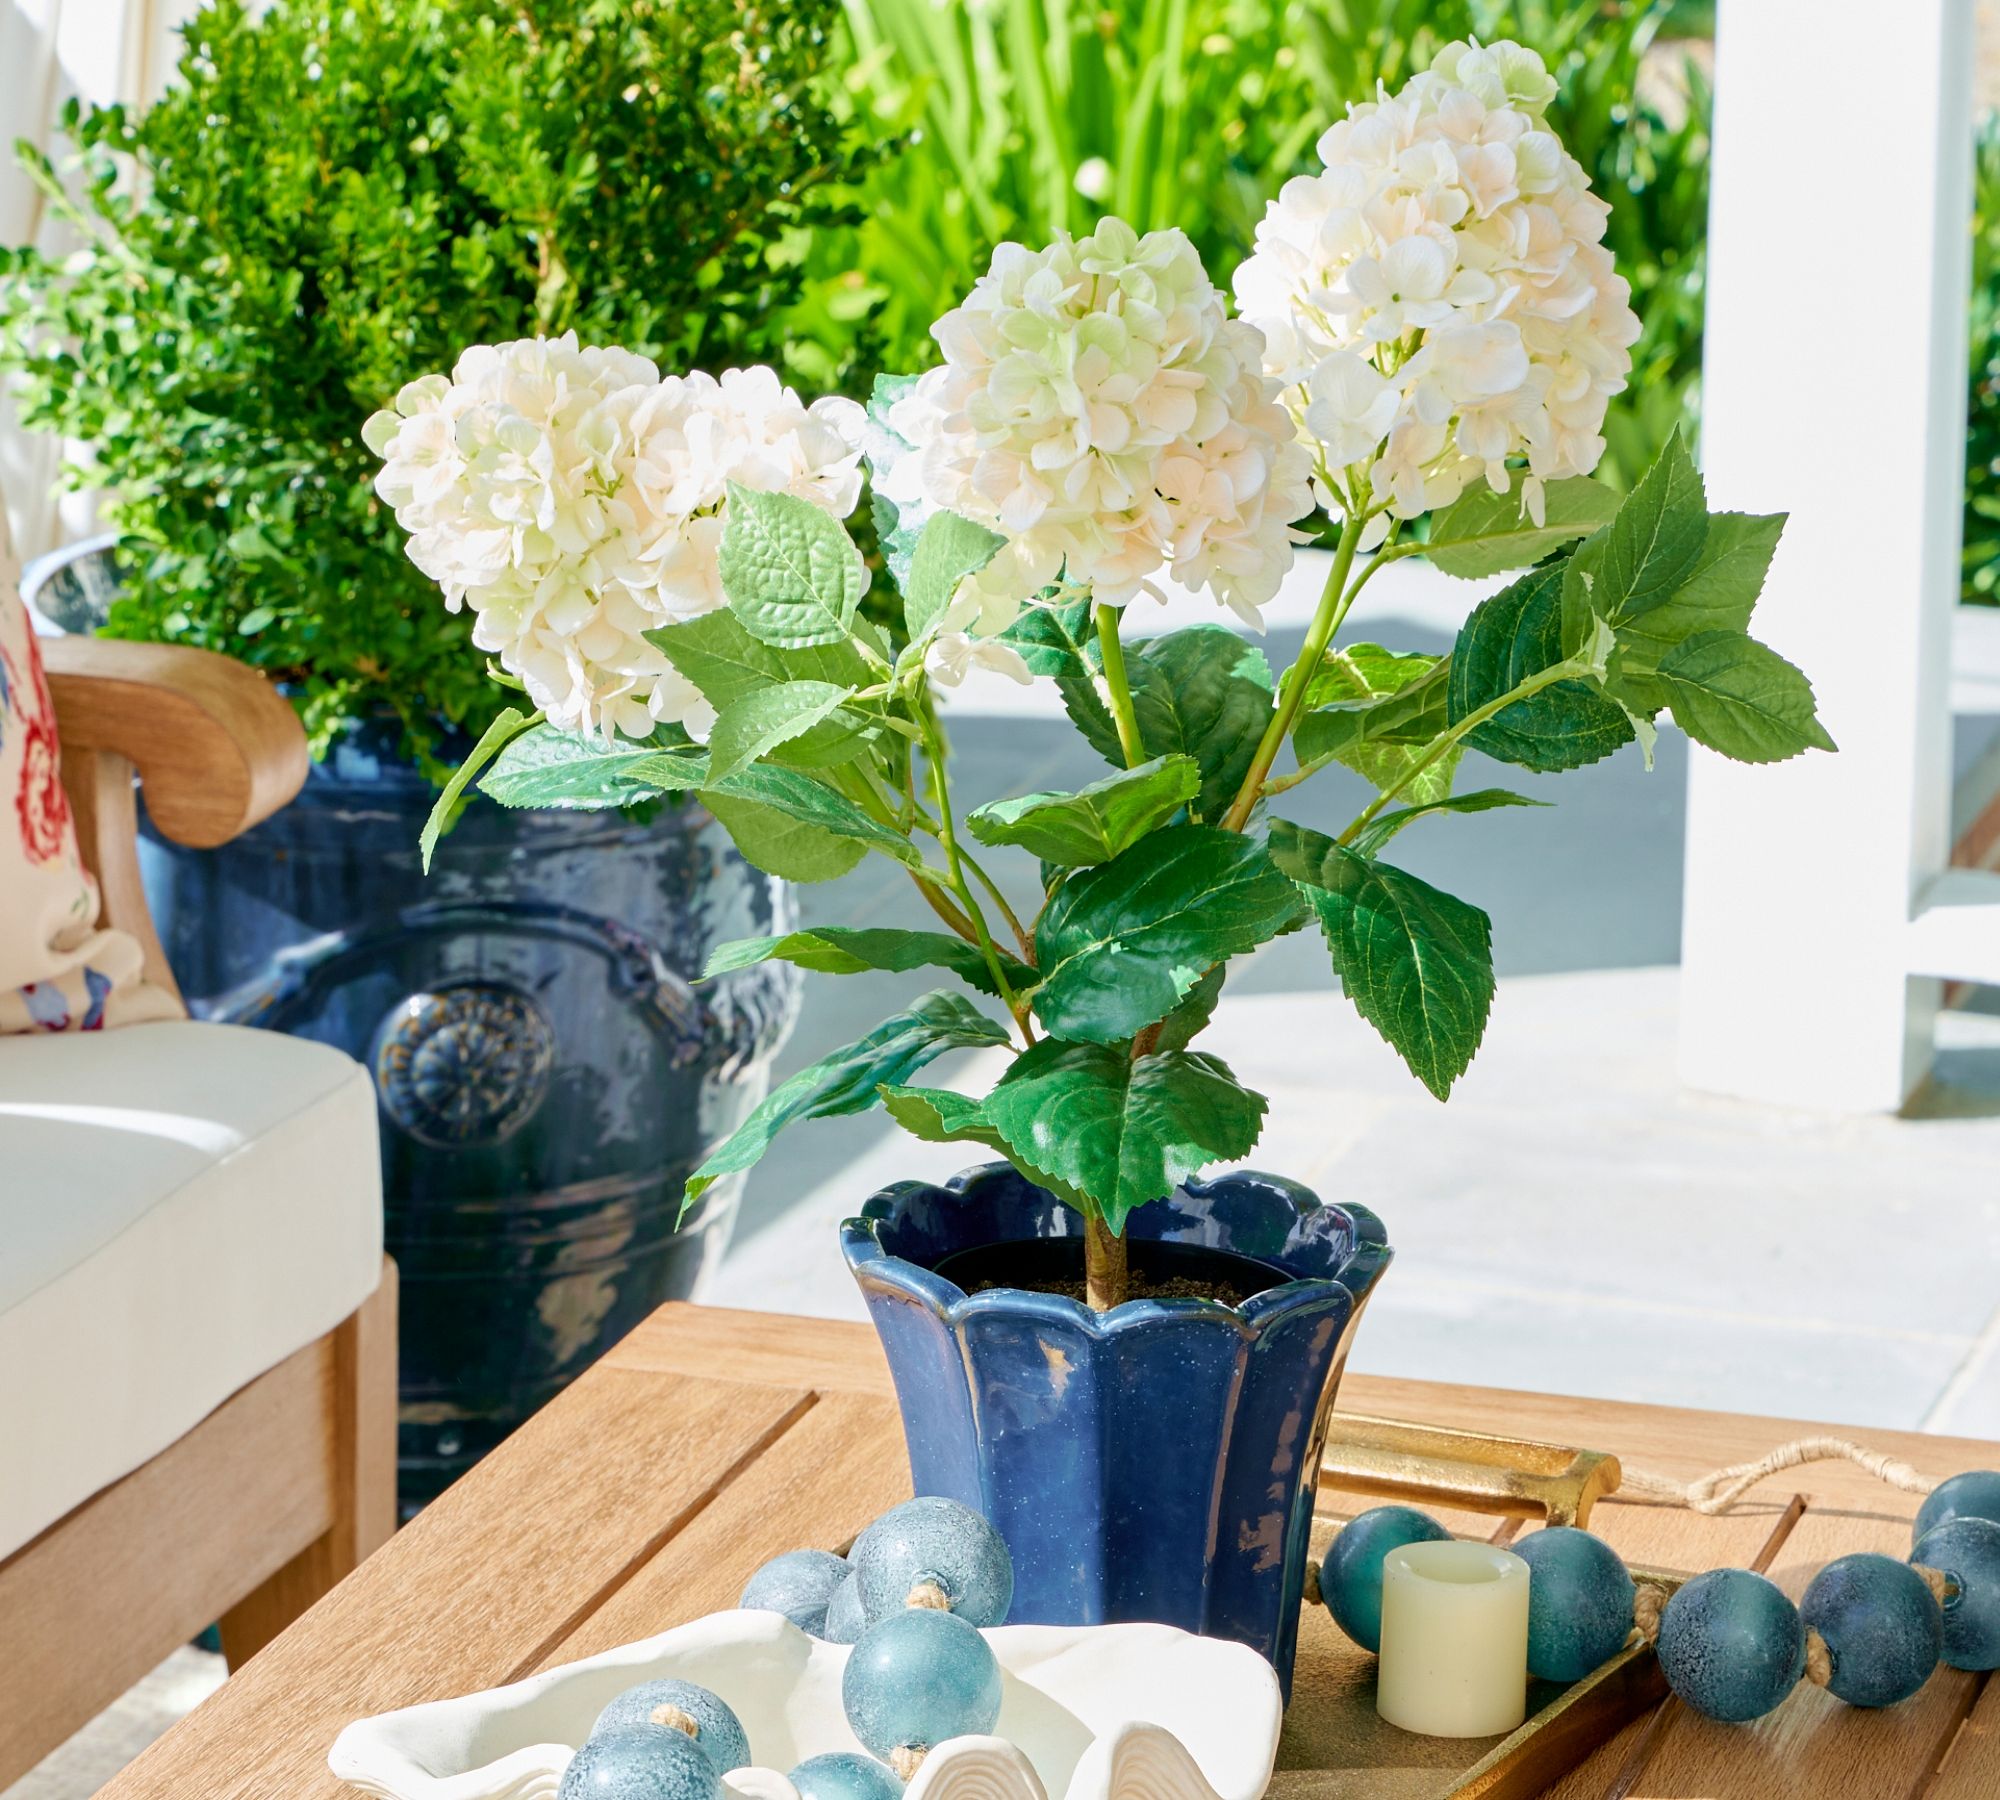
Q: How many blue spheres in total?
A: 13